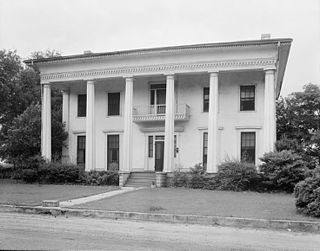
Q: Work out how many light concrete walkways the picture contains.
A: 1